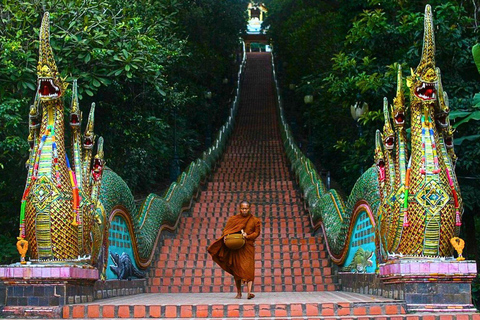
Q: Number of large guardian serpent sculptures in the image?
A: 2